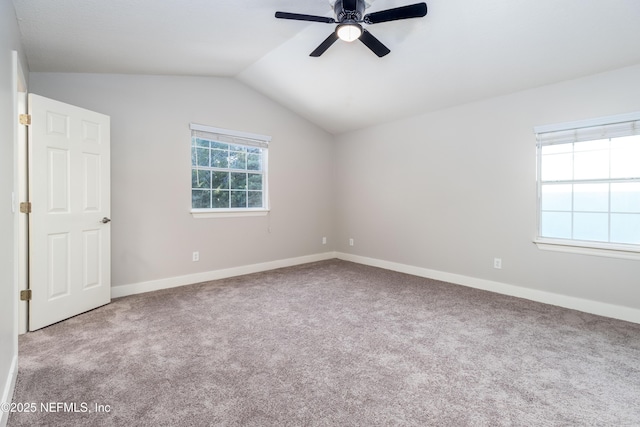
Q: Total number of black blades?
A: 5